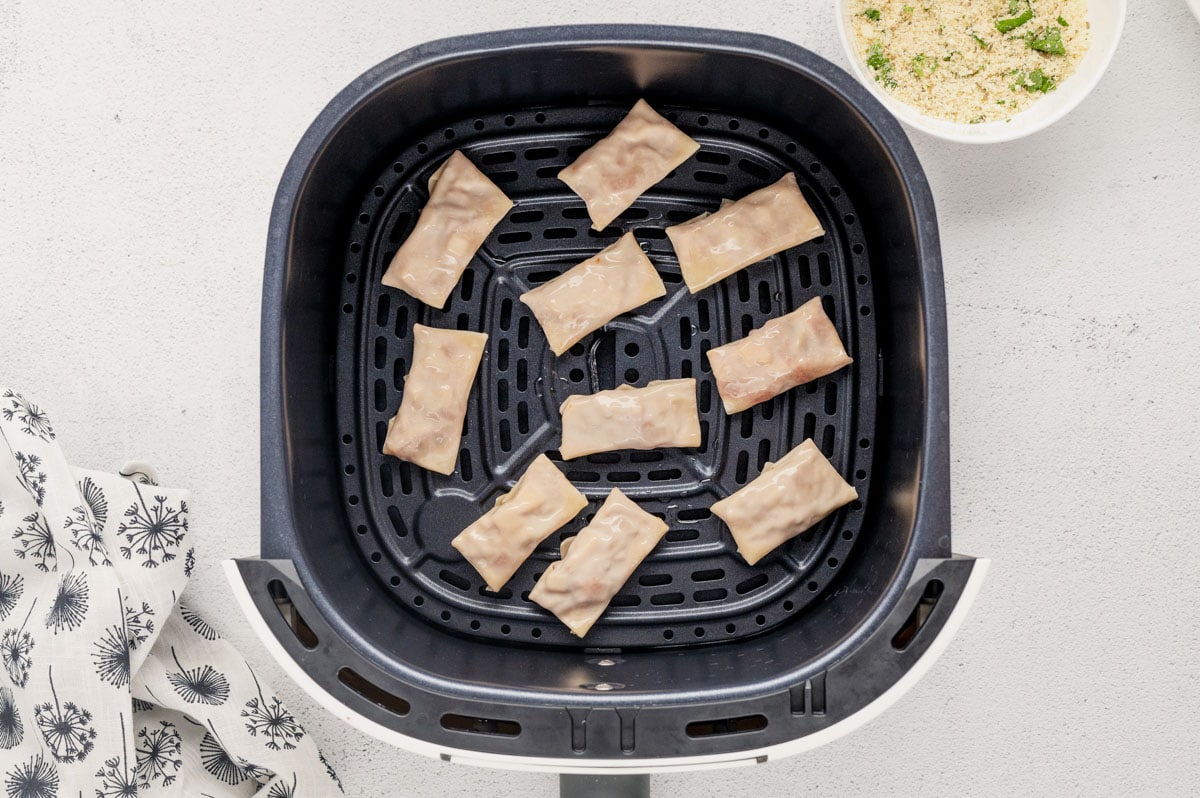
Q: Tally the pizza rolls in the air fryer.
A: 10